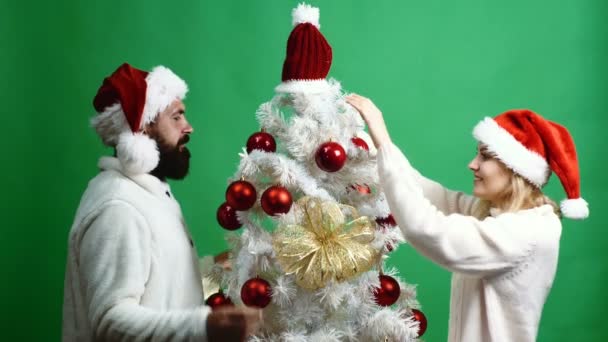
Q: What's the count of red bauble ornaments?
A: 12